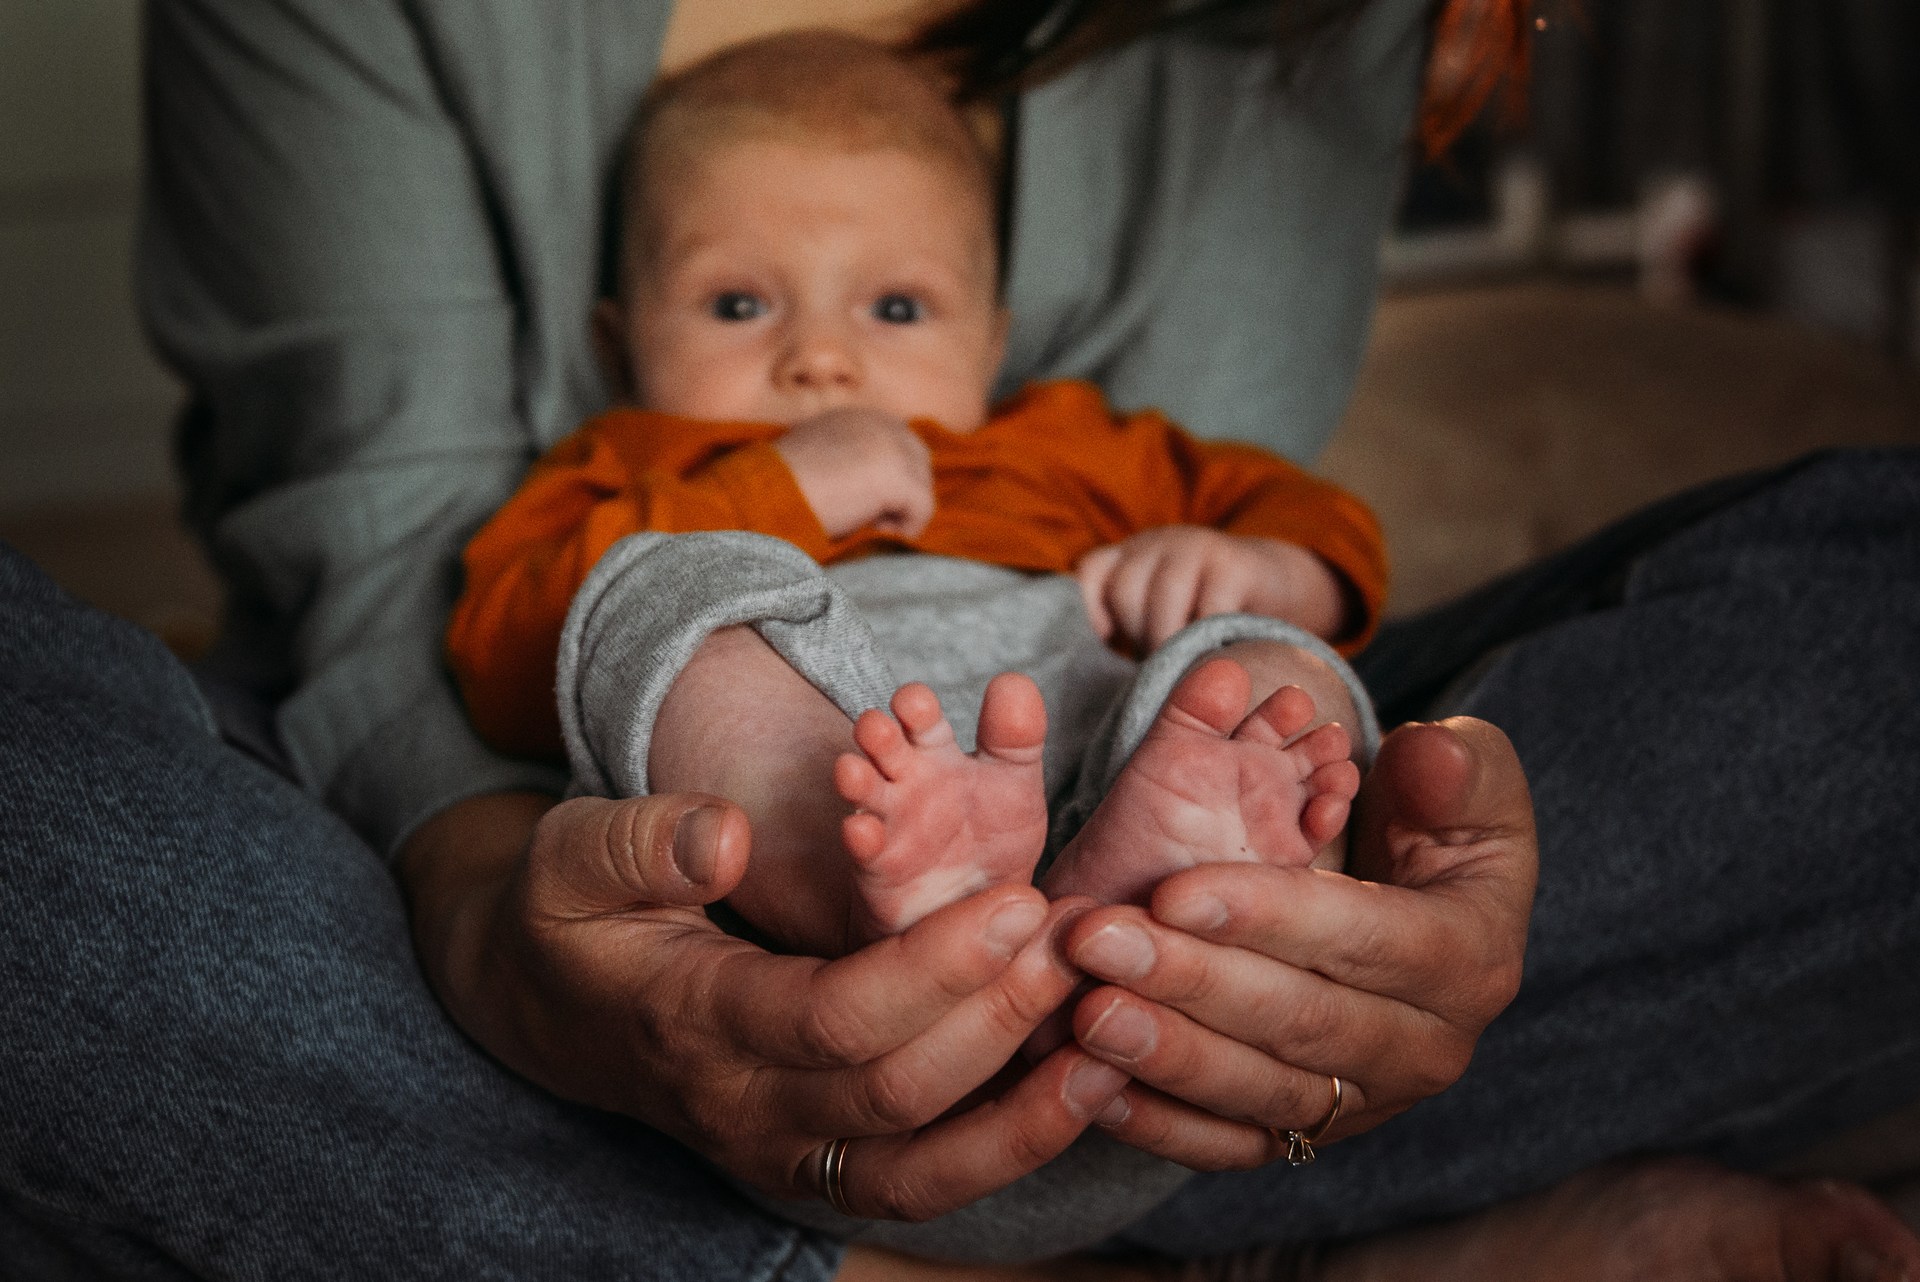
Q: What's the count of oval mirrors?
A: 0